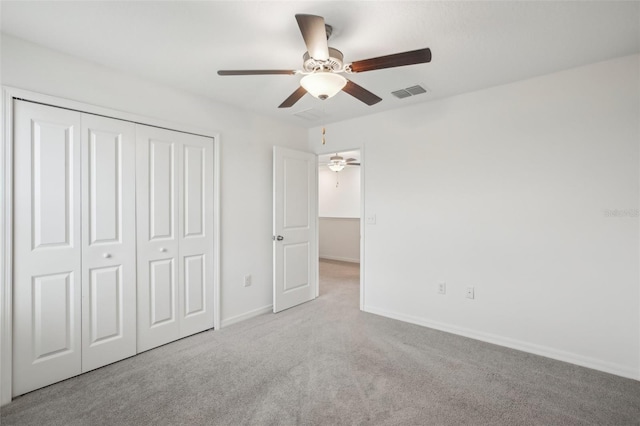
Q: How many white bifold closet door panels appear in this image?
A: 4